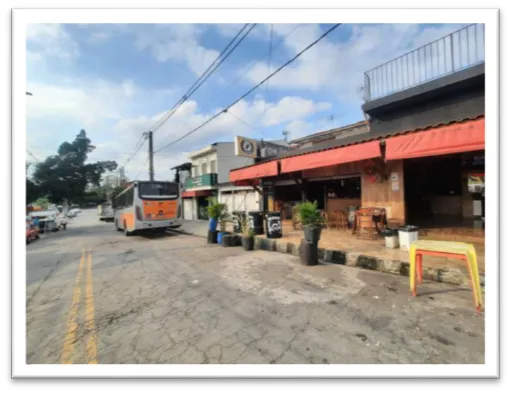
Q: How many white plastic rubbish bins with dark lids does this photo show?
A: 2